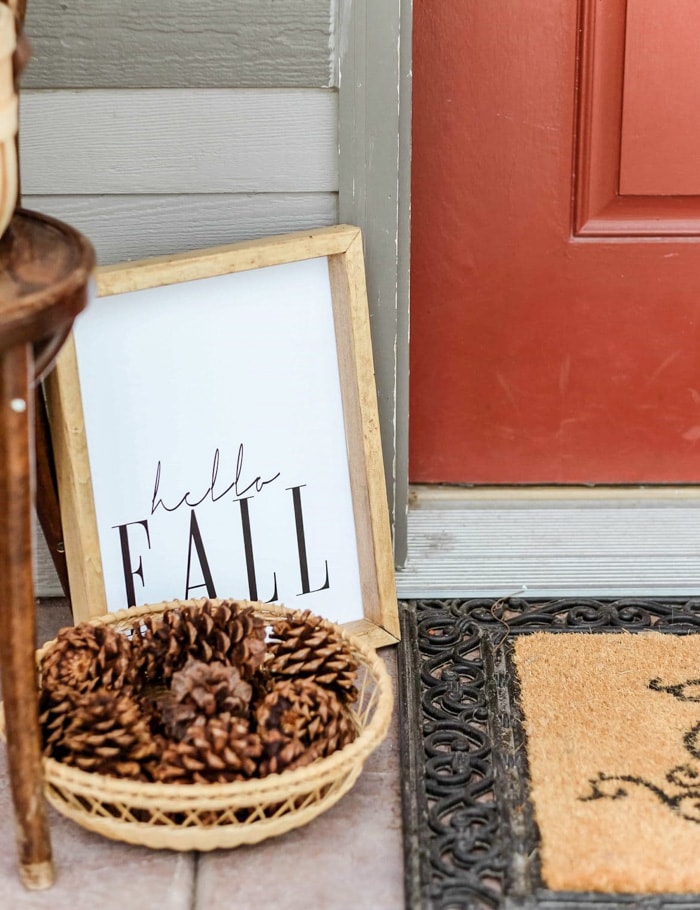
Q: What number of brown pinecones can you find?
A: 7